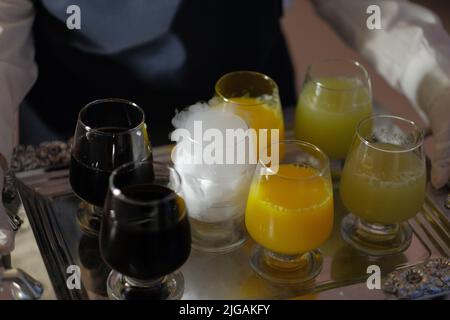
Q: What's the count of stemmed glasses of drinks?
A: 6